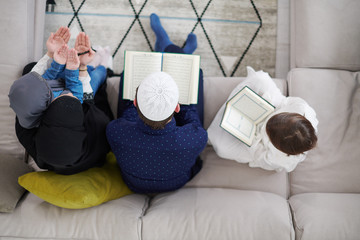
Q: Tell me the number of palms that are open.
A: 4